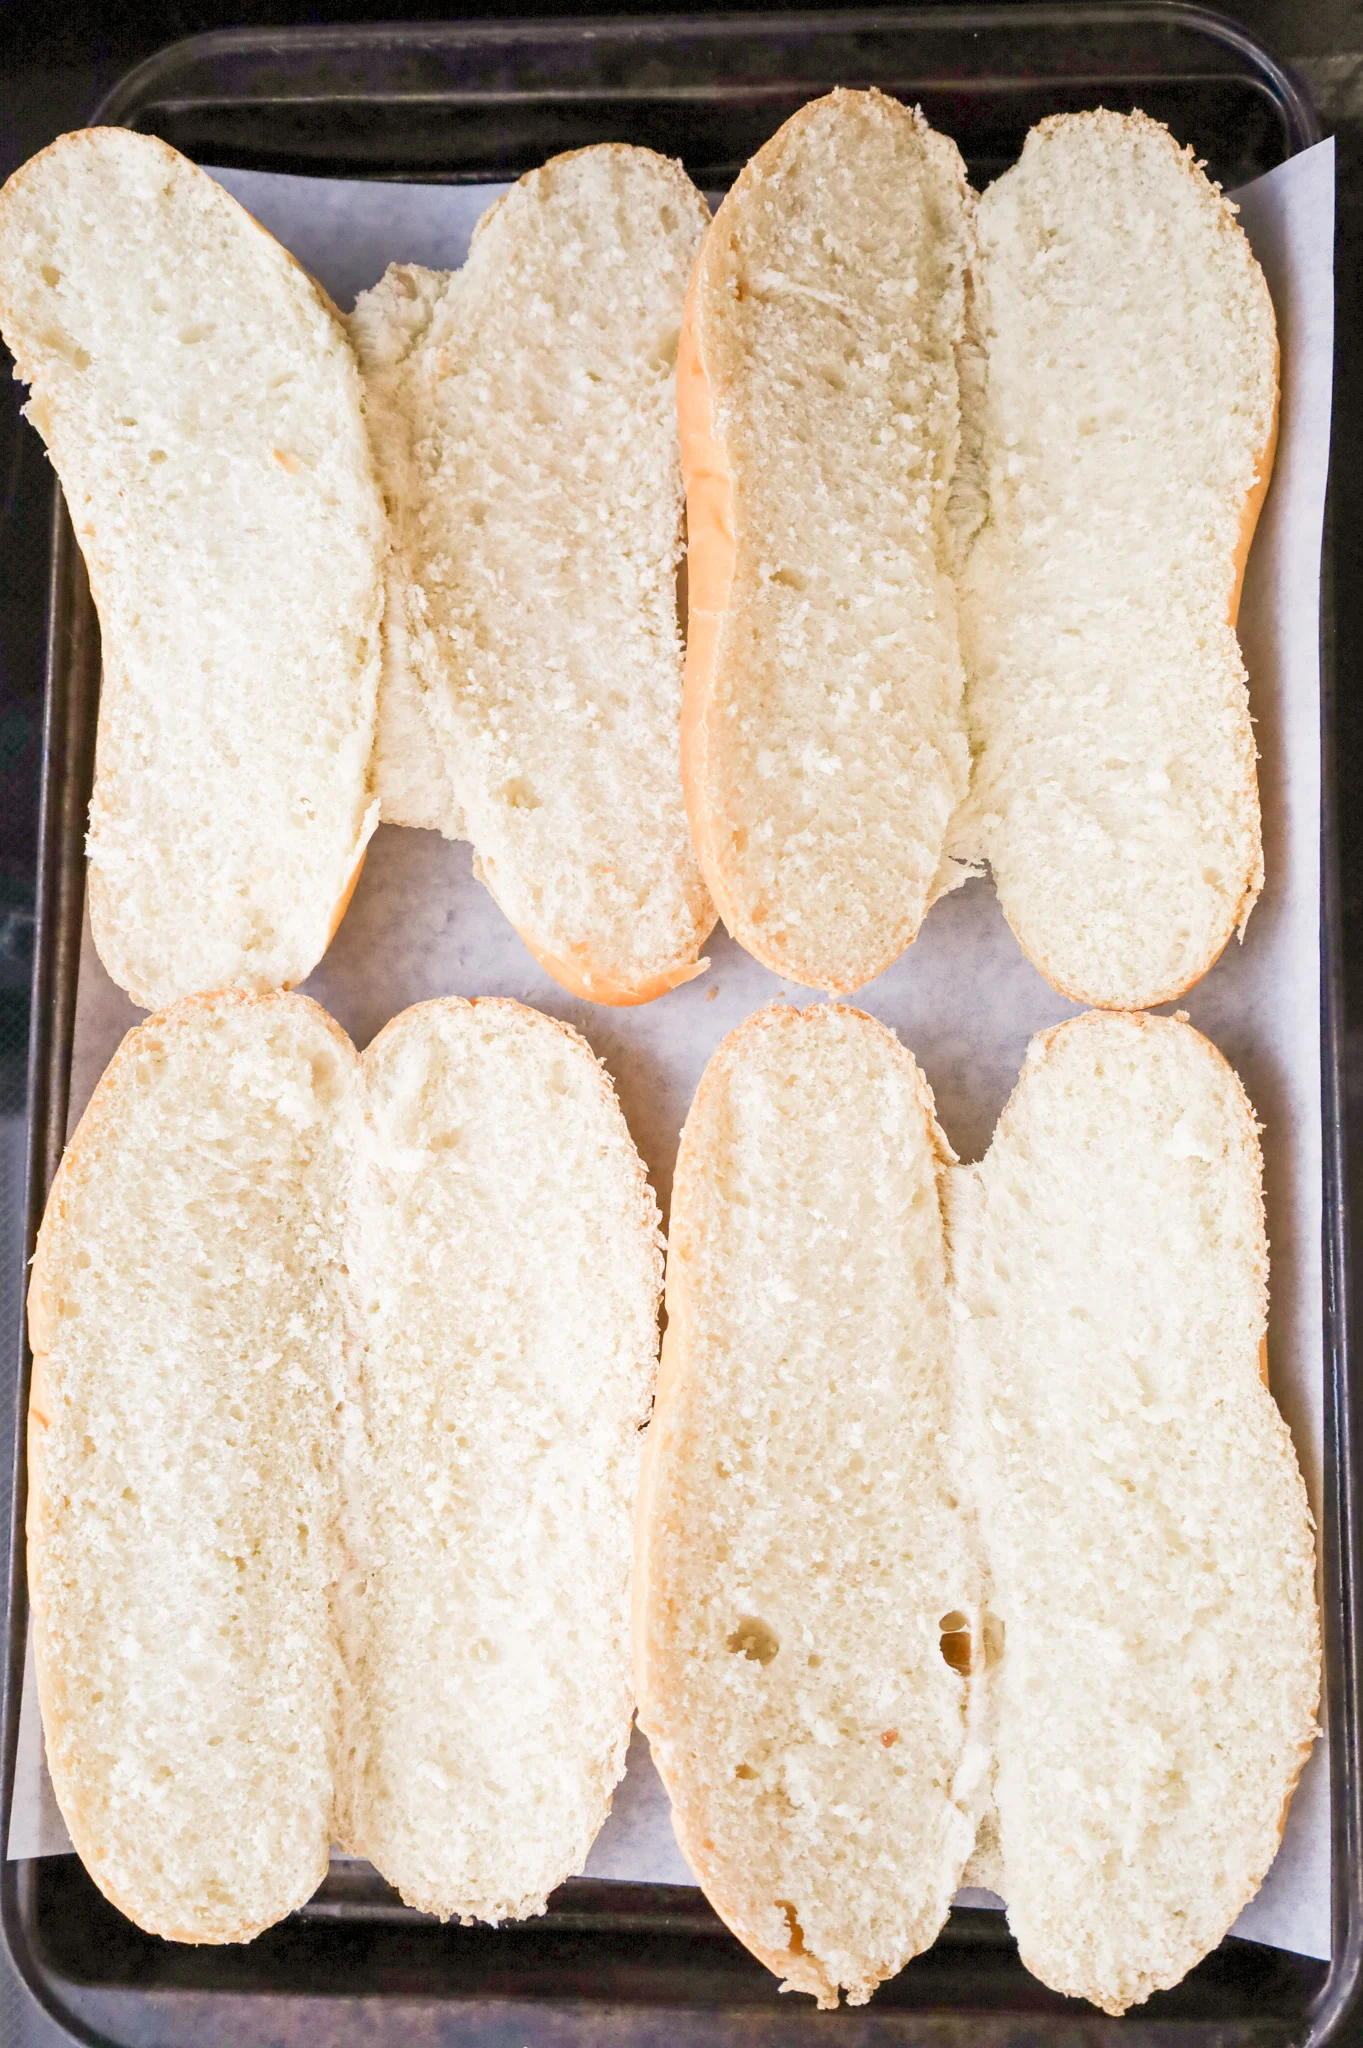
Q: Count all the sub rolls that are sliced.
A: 4